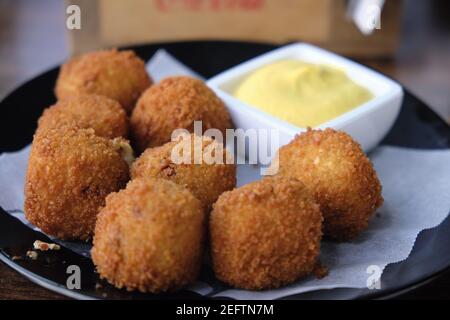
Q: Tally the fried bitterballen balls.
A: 8